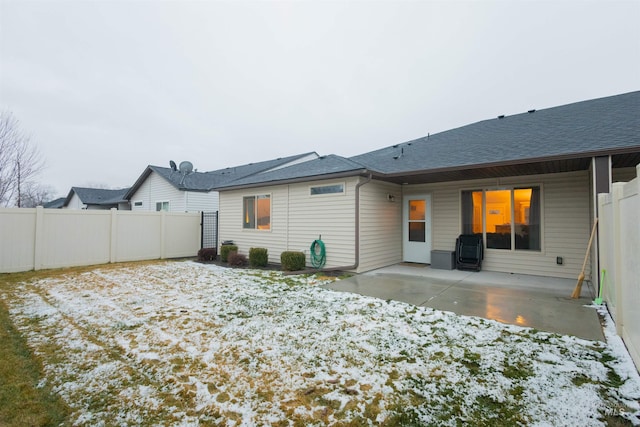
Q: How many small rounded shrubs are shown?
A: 5